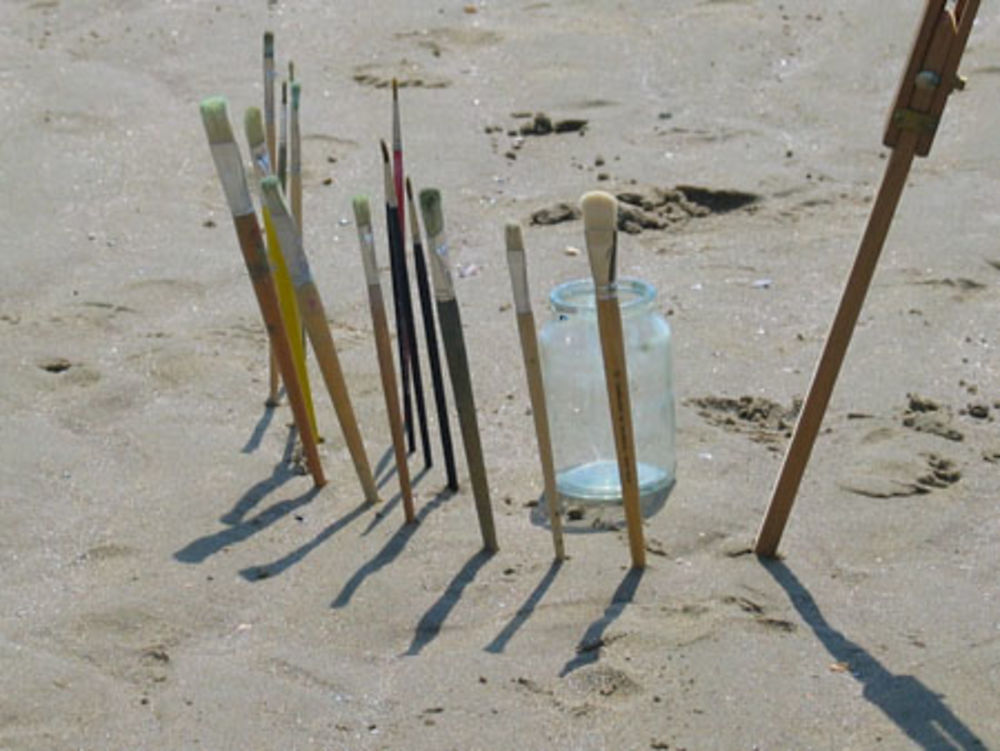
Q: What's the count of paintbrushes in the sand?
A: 14